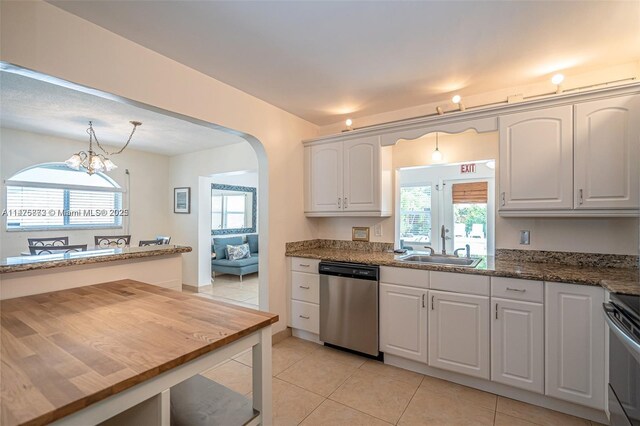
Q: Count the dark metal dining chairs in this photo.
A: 4